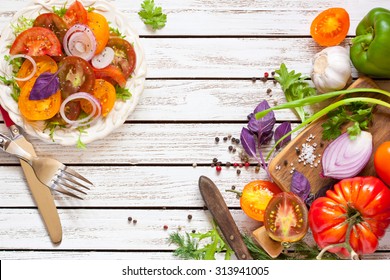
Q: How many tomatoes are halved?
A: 3